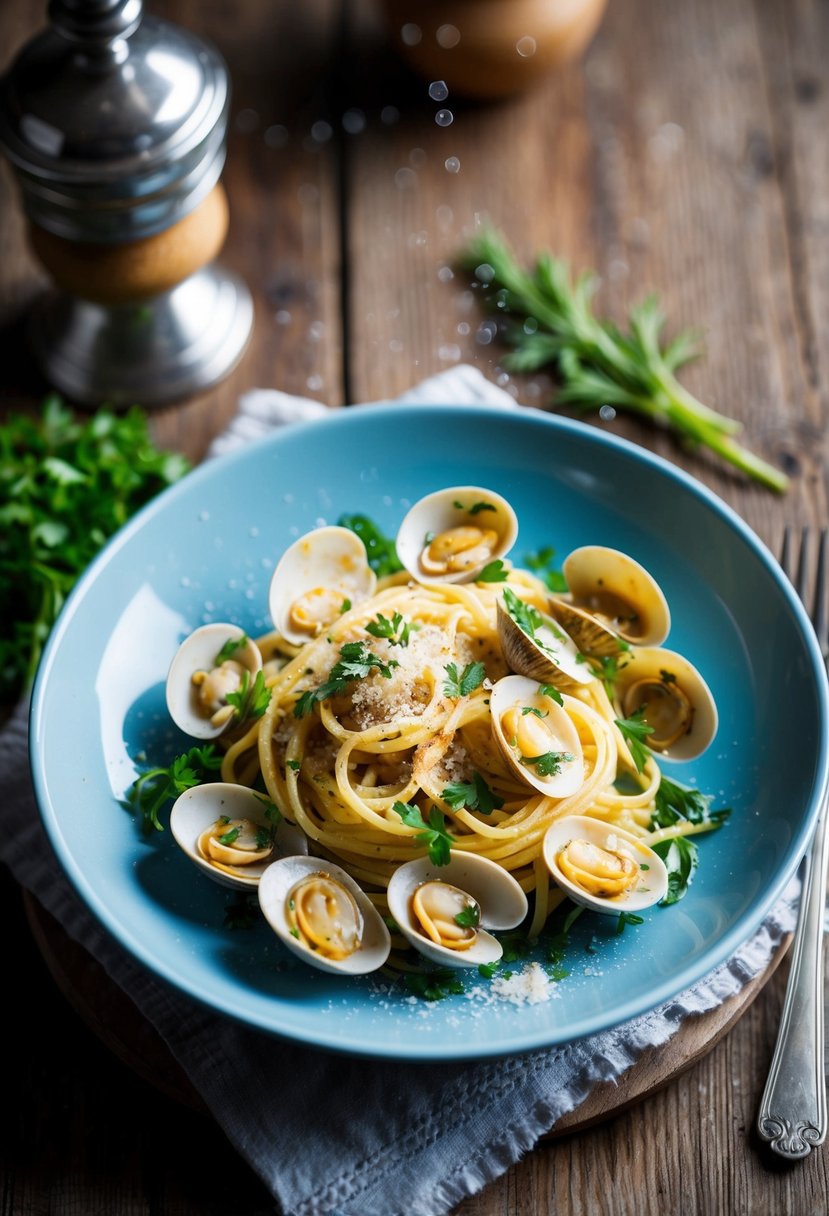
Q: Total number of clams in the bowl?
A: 11